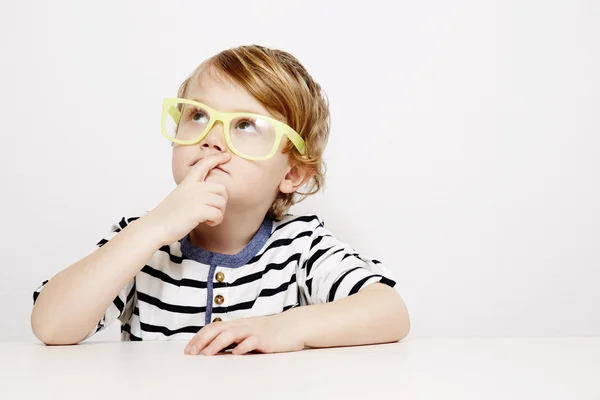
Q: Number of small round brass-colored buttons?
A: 3